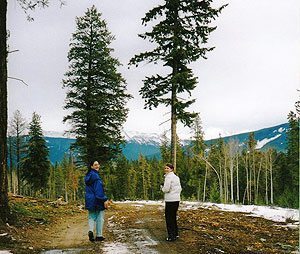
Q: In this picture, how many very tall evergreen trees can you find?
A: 2